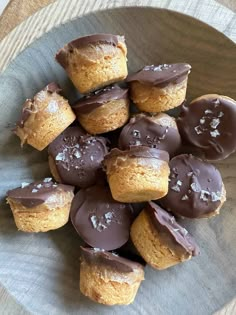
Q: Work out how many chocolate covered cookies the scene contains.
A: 13